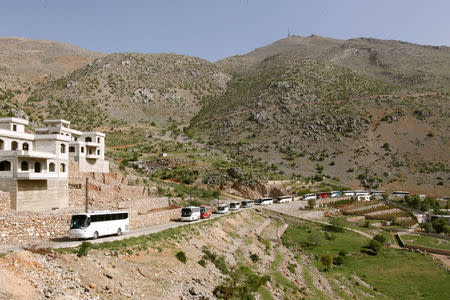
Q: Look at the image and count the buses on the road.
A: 15